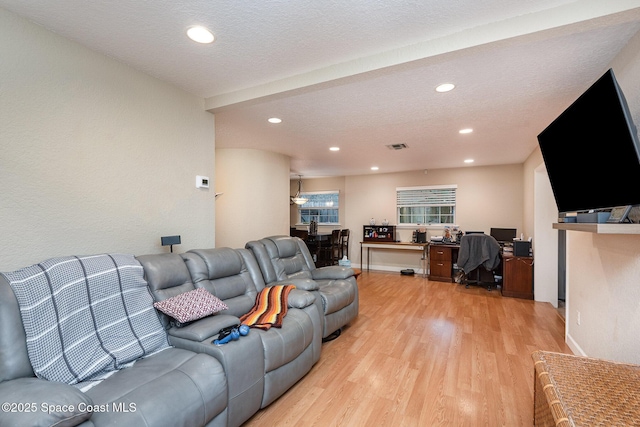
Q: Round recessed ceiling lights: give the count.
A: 7